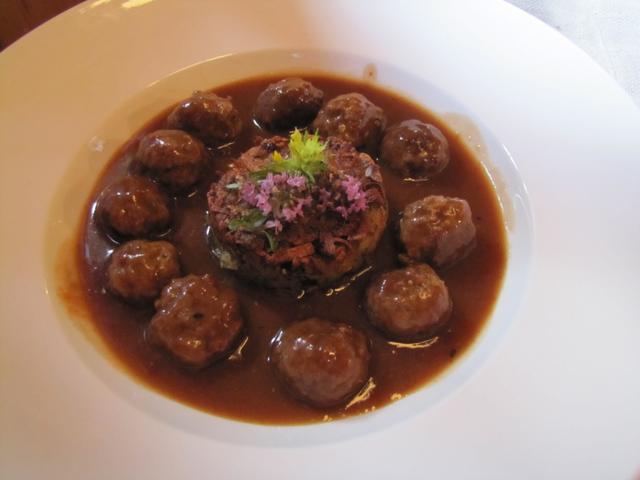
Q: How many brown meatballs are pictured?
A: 11